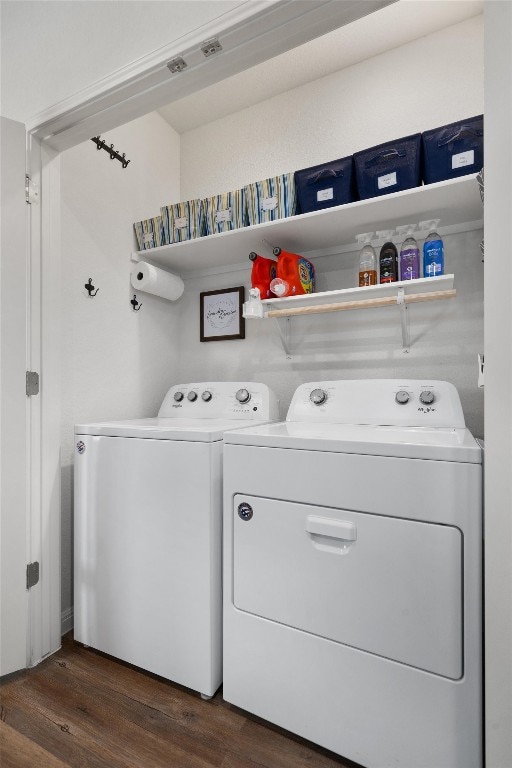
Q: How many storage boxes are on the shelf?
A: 7